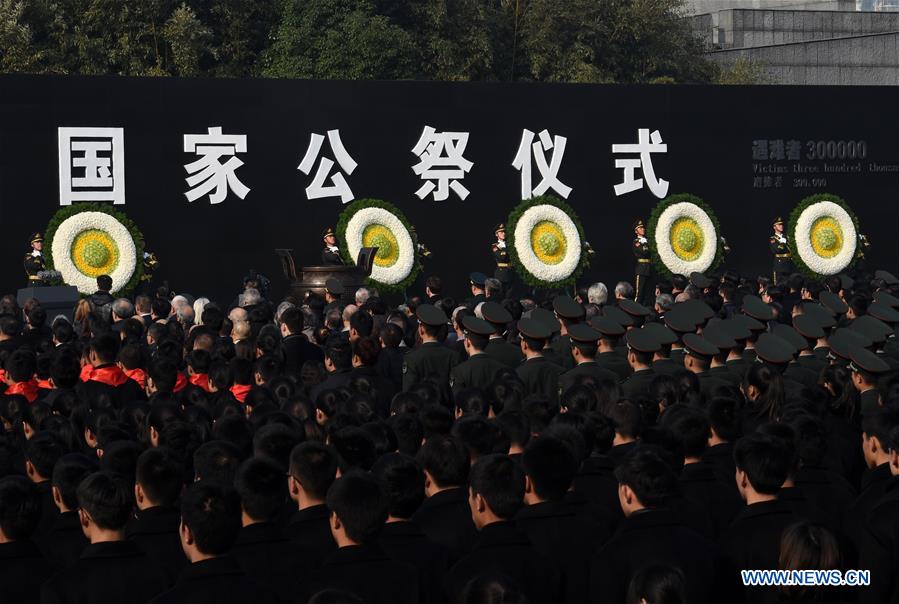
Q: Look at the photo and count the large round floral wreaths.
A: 5